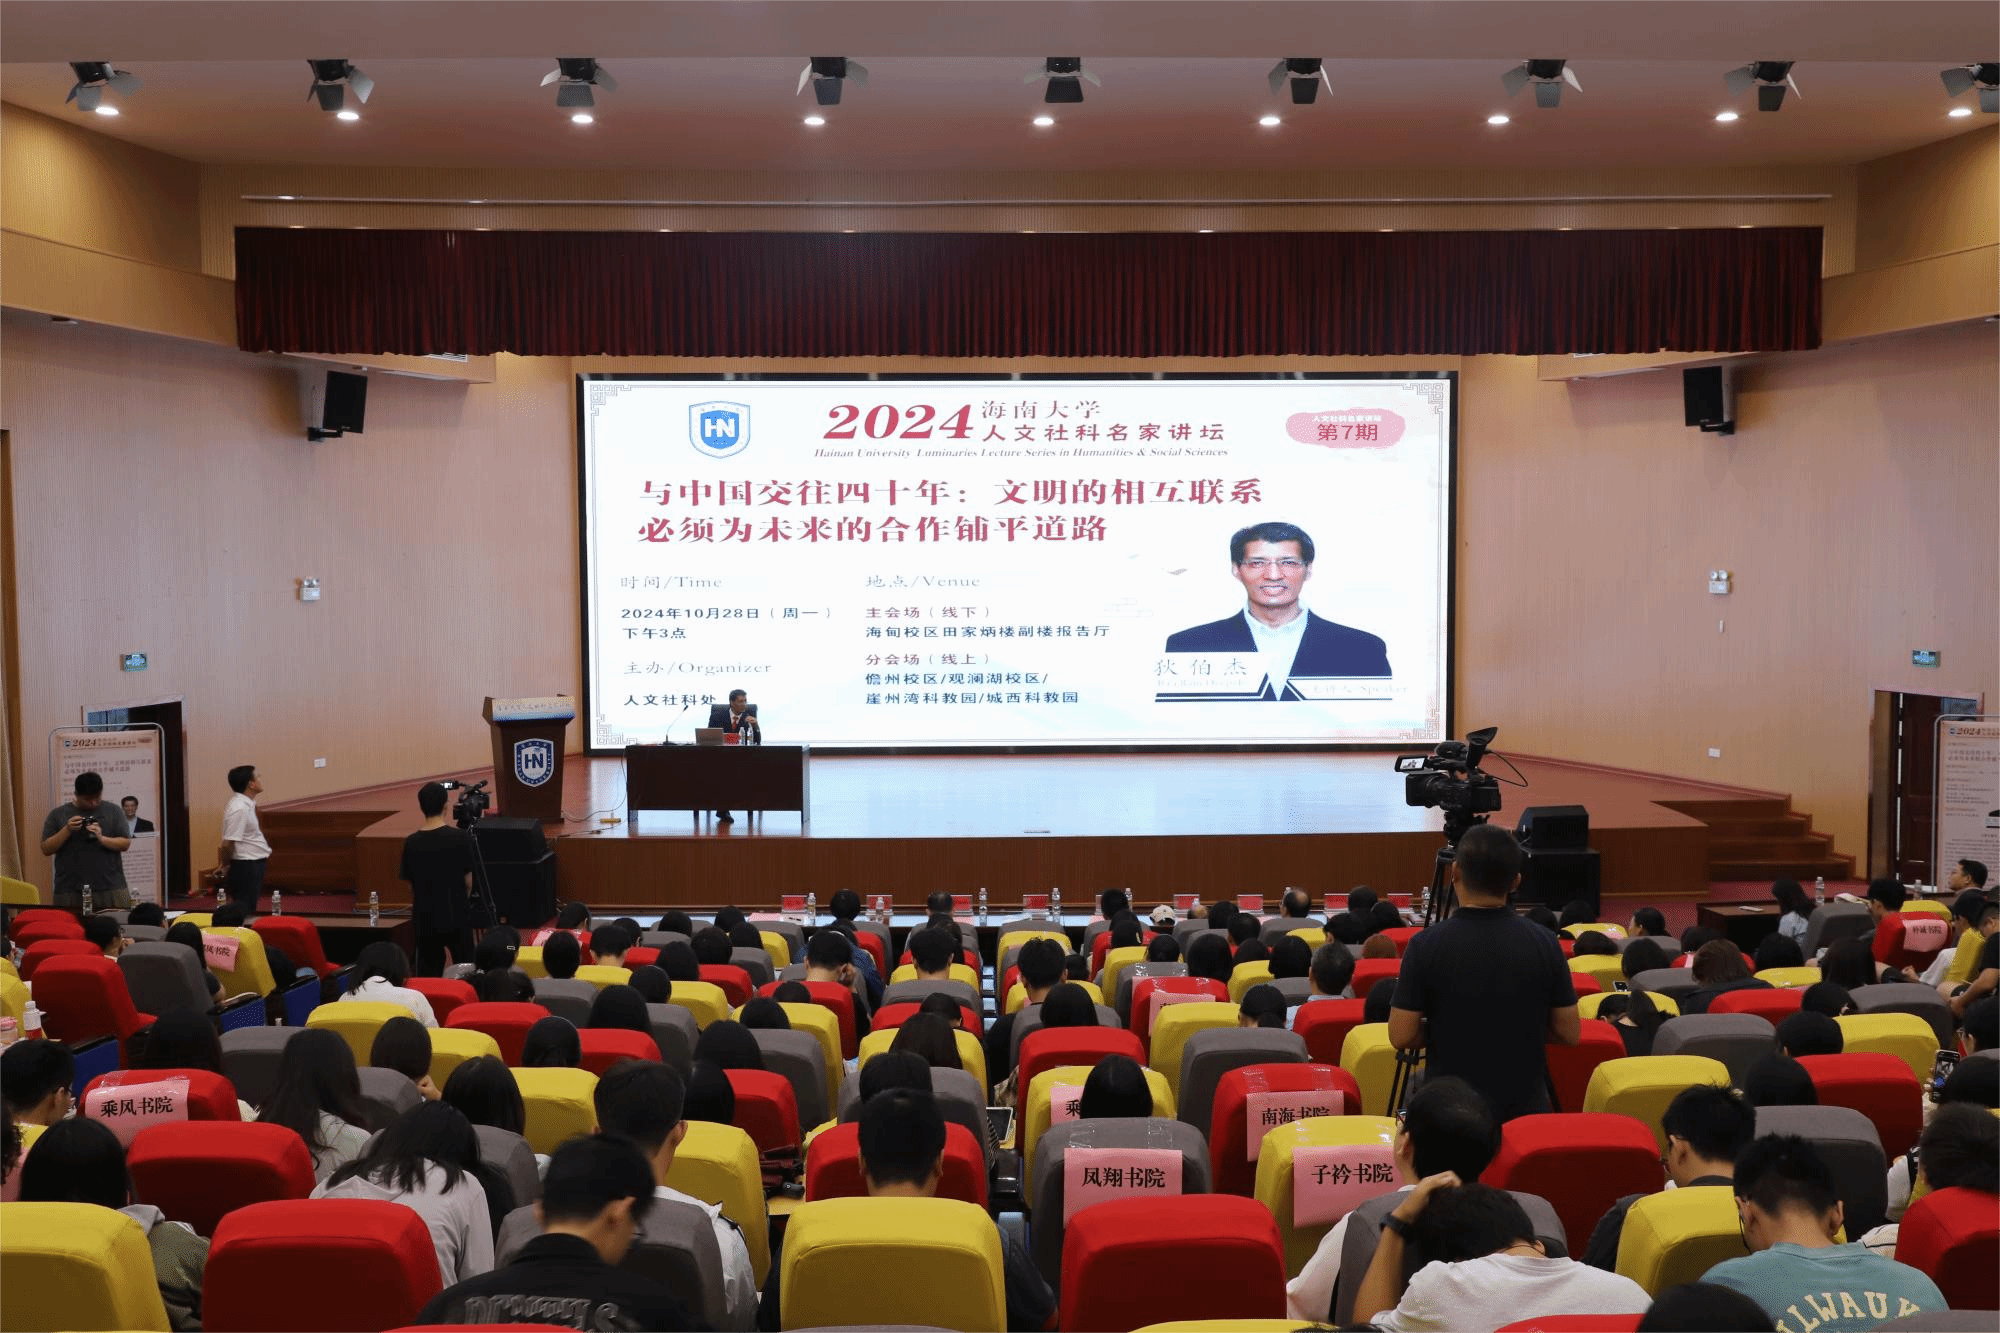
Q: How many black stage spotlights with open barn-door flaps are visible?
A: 9